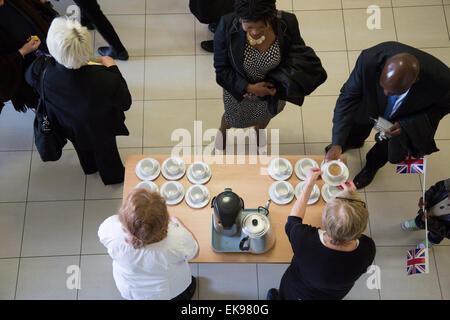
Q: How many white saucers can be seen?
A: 12